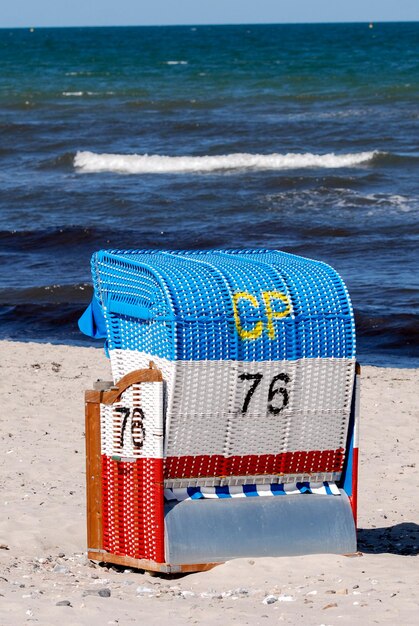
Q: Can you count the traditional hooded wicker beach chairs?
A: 1